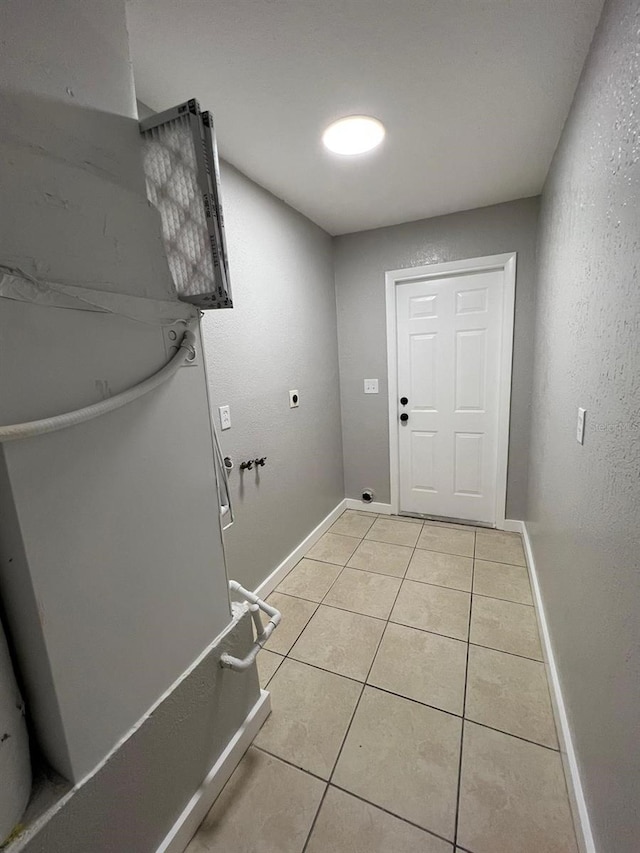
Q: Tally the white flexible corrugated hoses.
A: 1